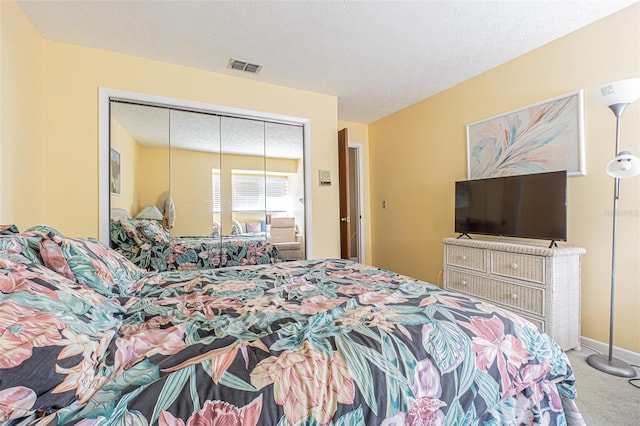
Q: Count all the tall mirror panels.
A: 4